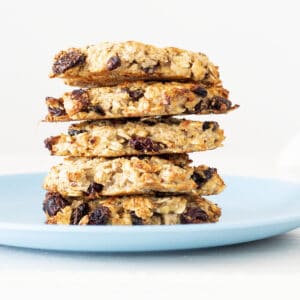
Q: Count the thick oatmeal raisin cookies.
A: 5